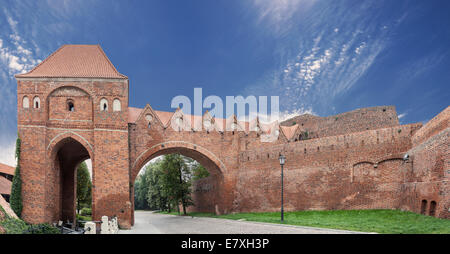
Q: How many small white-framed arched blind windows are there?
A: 4